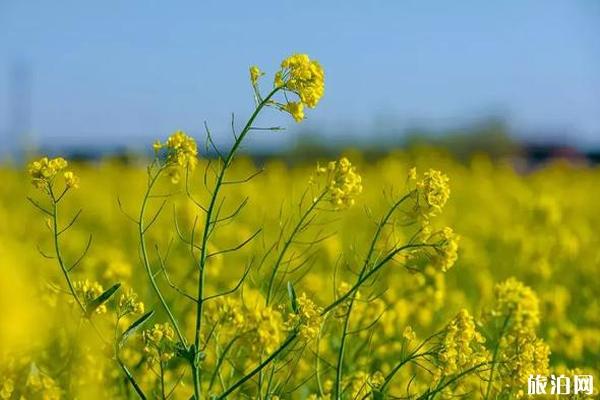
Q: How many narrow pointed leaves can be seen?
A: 3